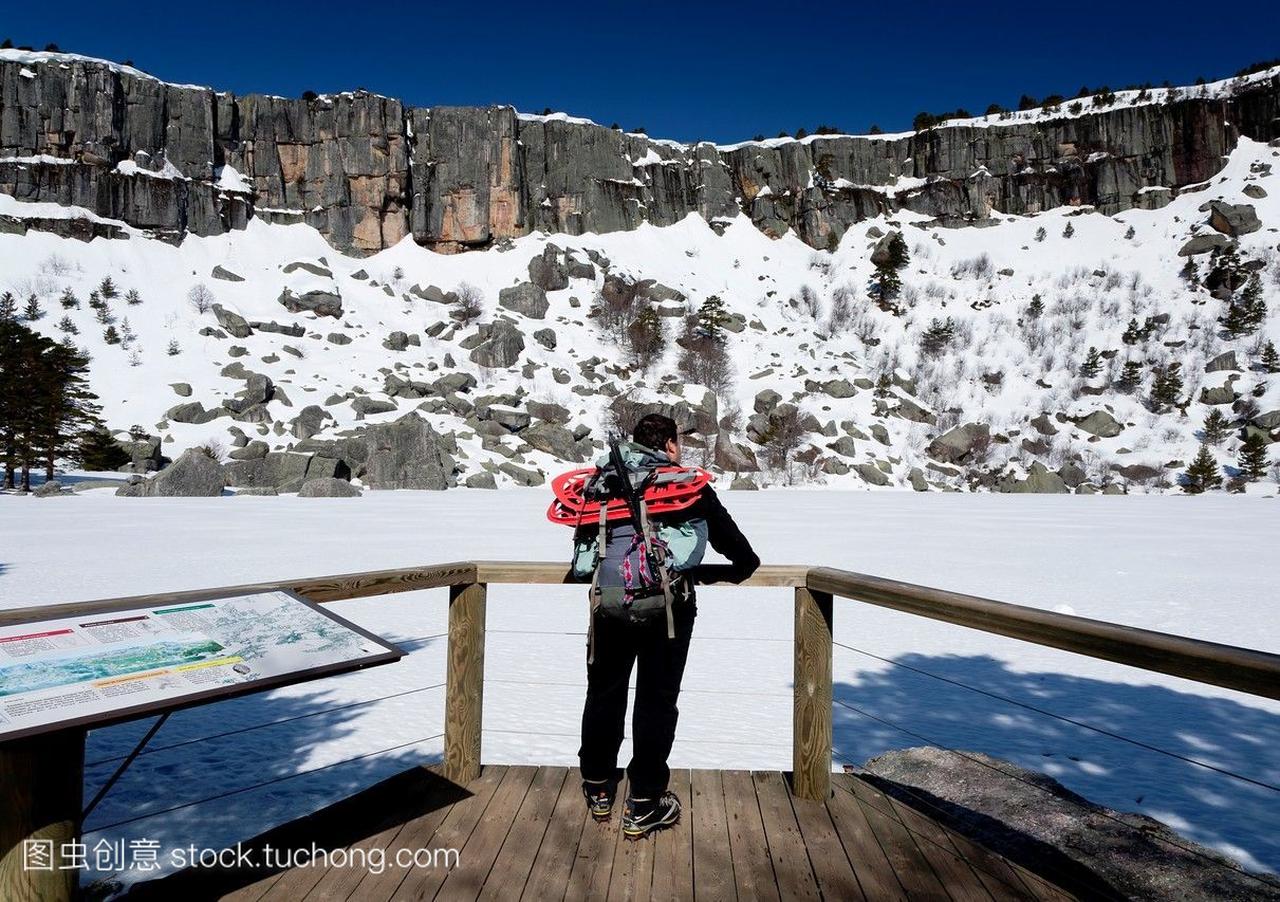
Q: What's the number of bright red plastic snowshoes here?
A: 2